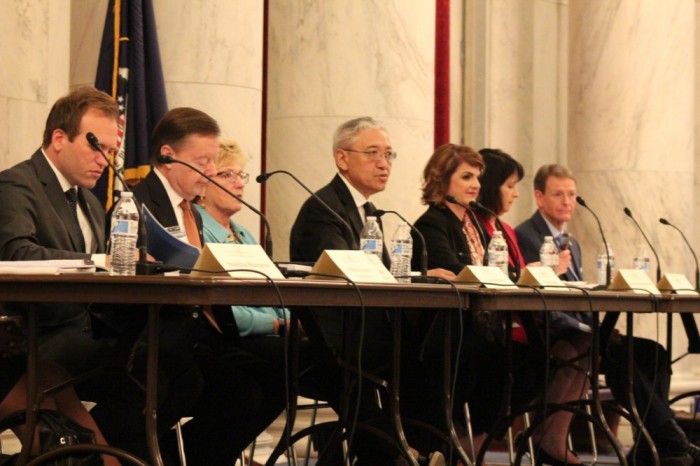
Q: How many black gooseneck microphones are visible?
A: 9